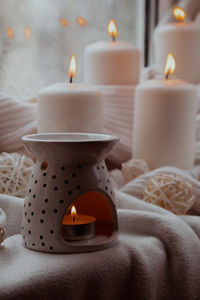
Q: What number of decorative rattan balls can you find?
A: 3